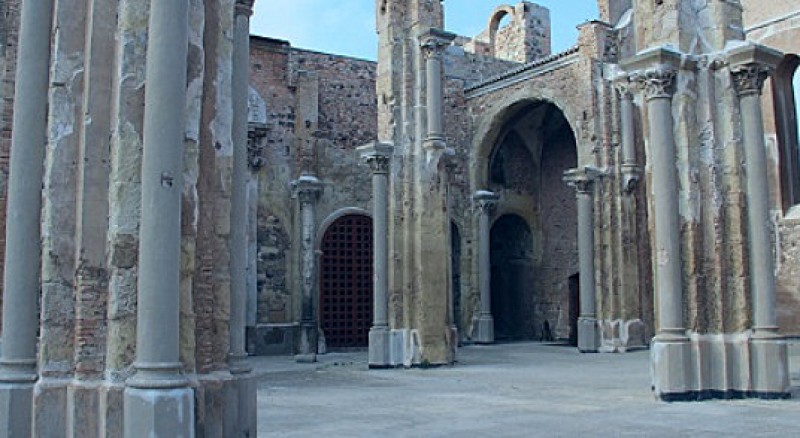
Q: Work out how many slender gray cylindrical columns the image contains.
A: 11